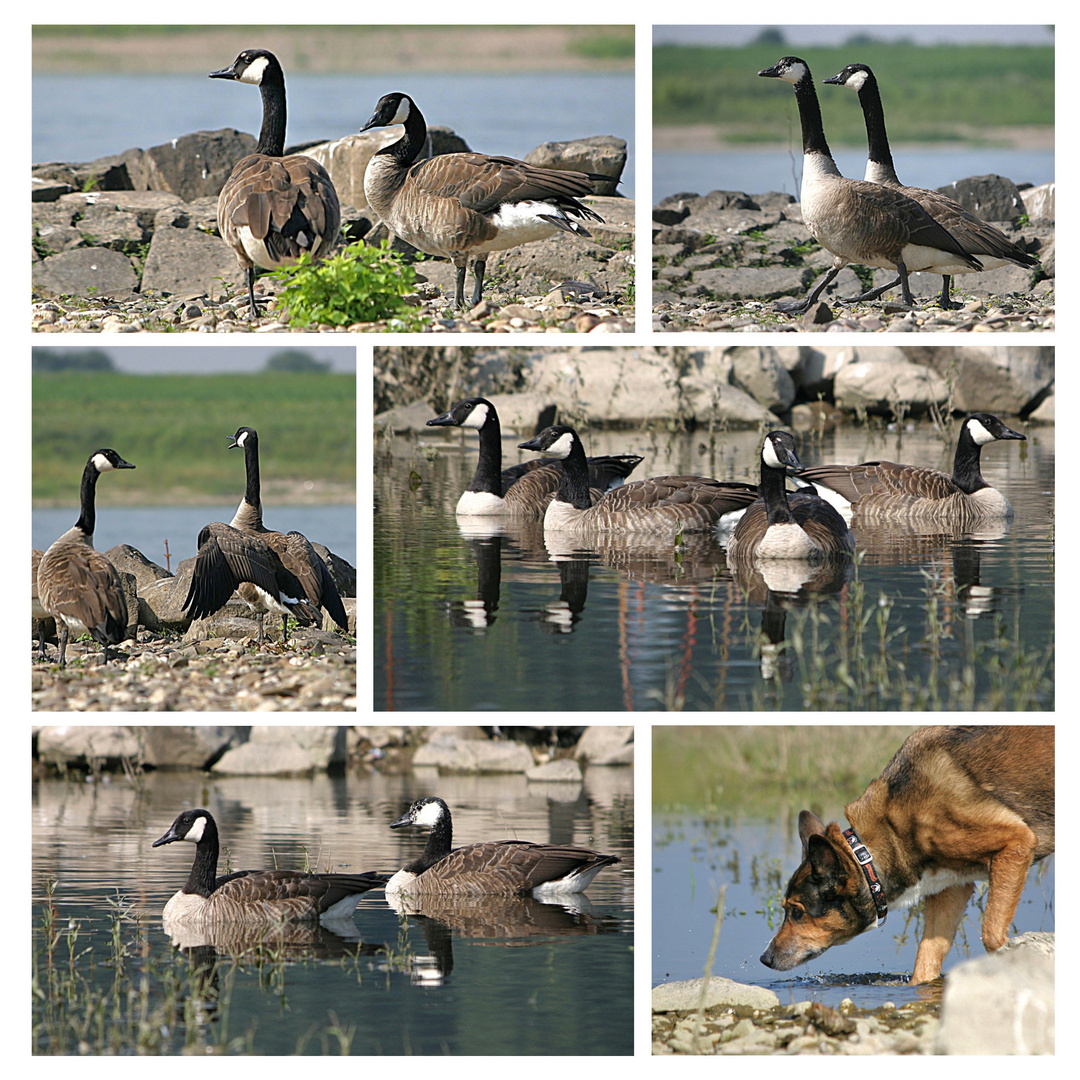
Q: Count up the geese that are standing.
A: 6